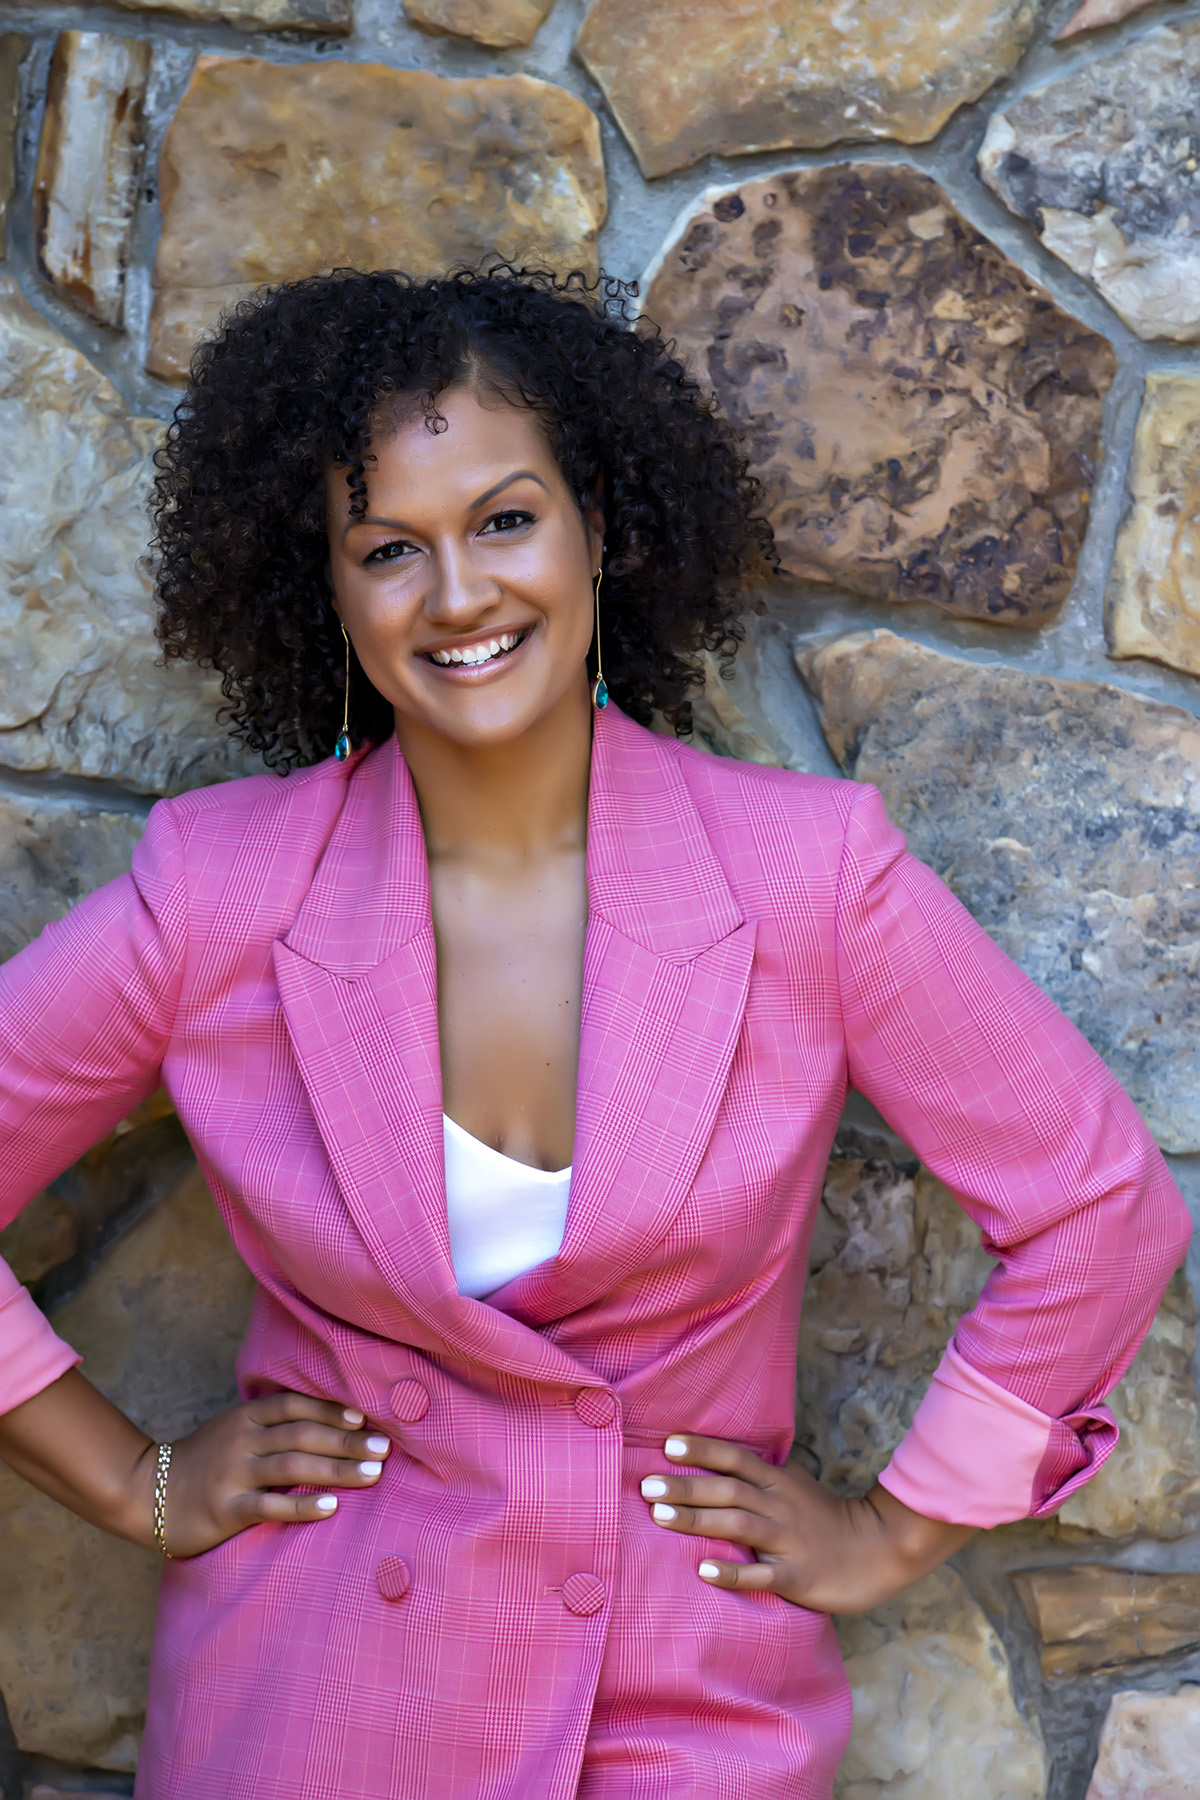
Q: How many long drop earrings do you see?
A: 2